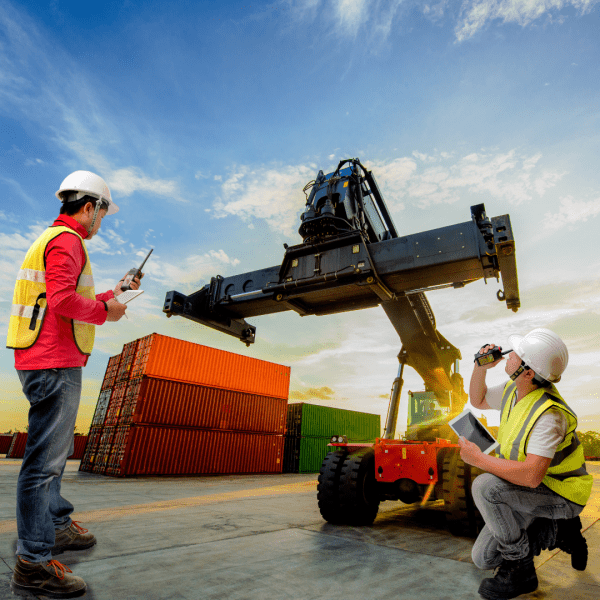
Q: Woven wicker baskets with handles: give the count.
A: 0